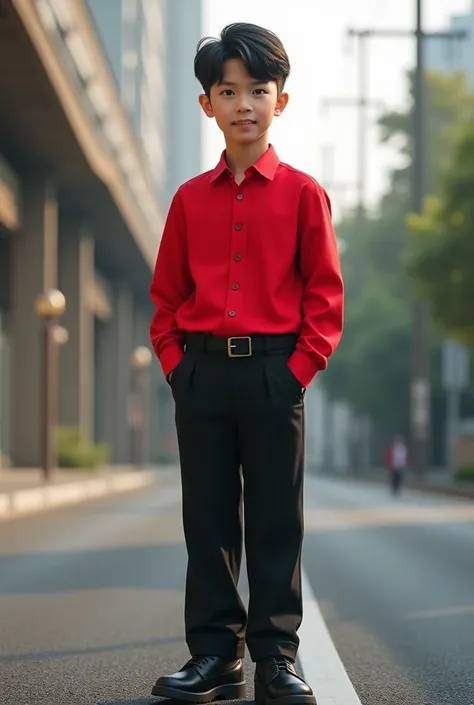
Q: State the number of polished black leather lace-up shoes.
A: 2